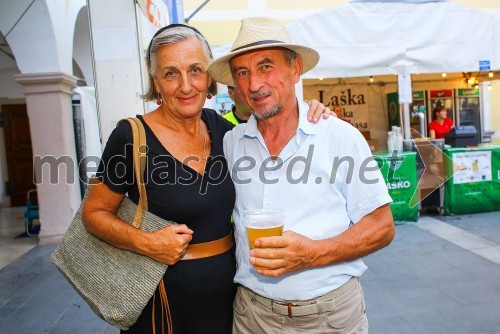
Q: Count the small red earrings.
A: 2